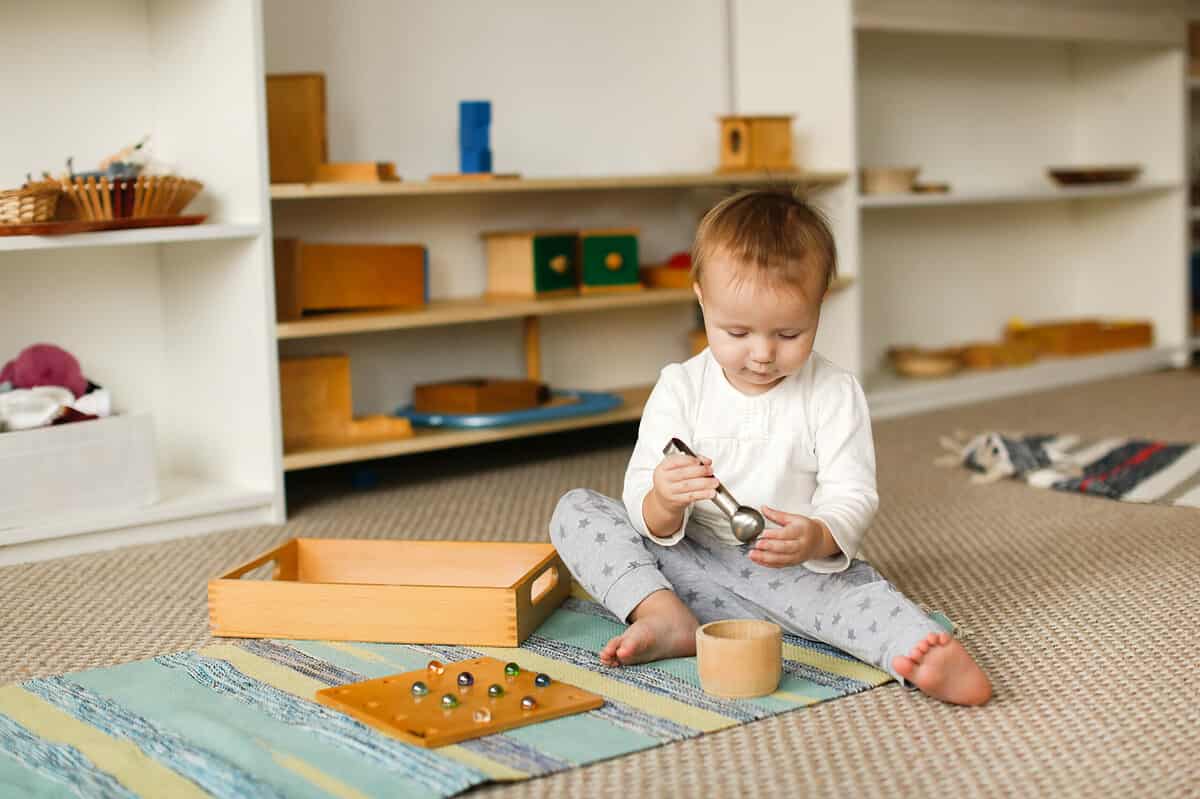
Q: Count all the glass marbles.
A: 9